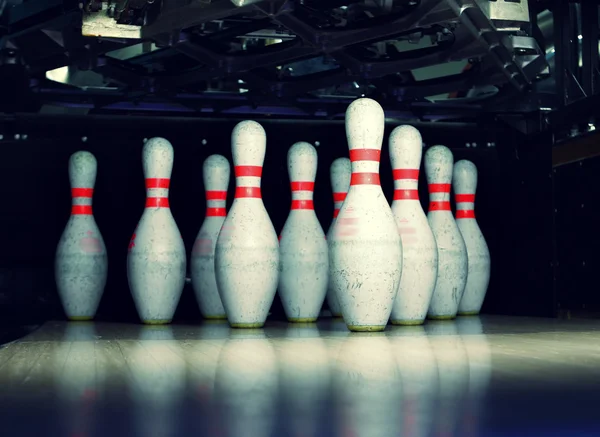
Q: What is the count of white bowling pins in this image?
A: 10